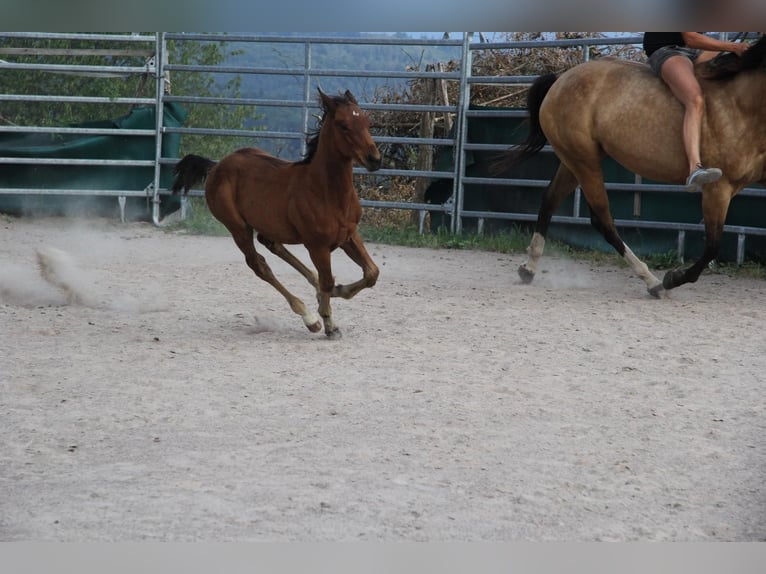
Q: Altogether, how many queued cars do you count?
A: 0